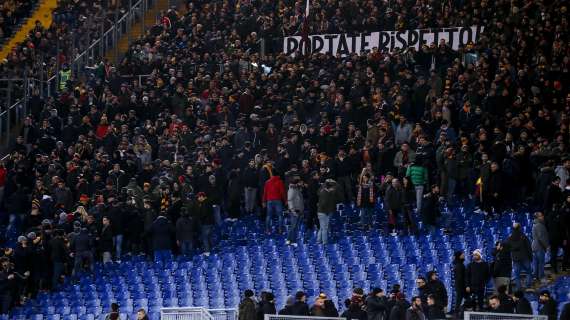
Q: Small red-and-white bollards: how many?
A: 0